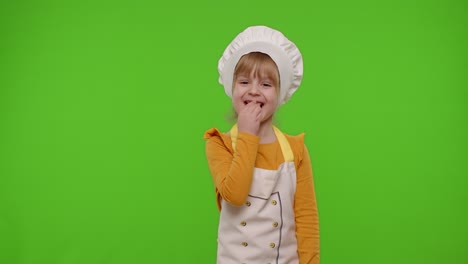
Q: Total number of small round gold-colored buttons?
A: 6